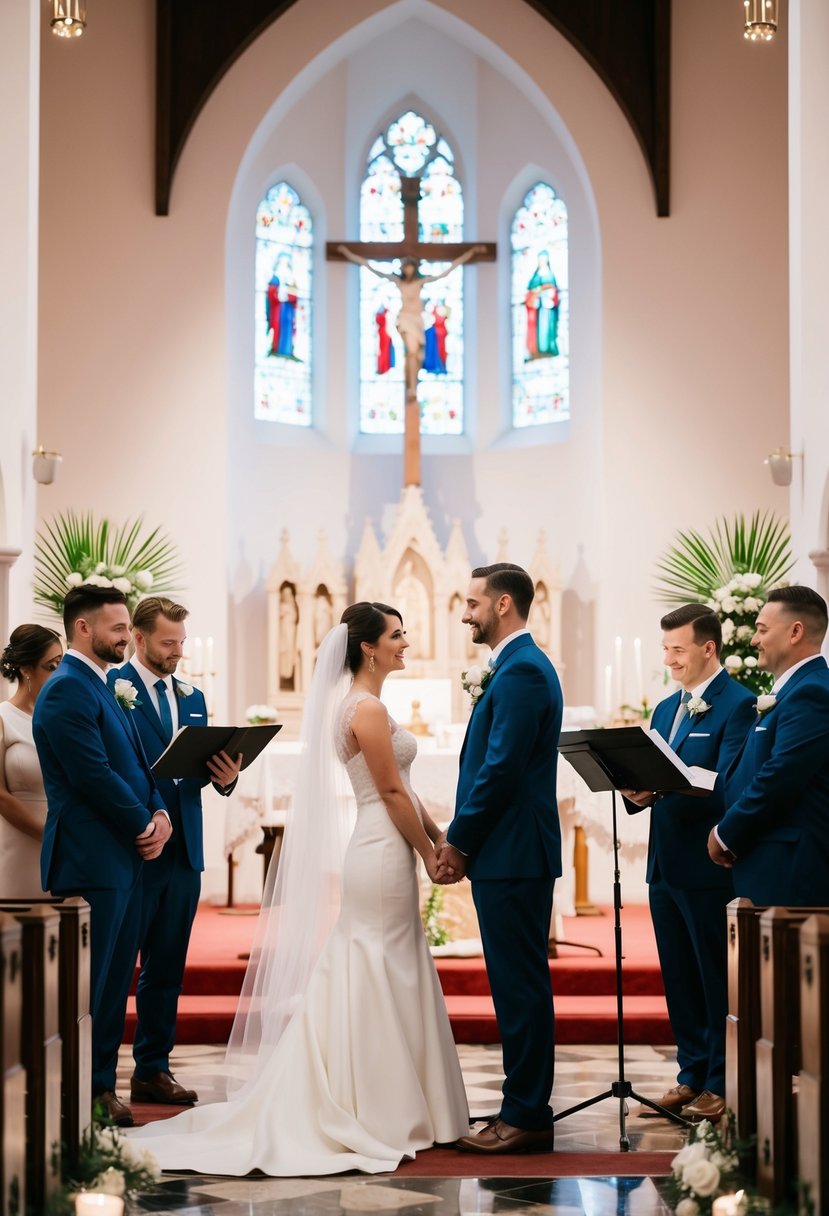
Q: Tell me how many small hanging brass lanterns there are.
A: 2